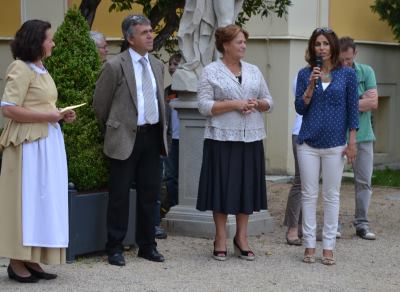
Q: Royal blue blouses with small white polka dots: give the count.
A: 1